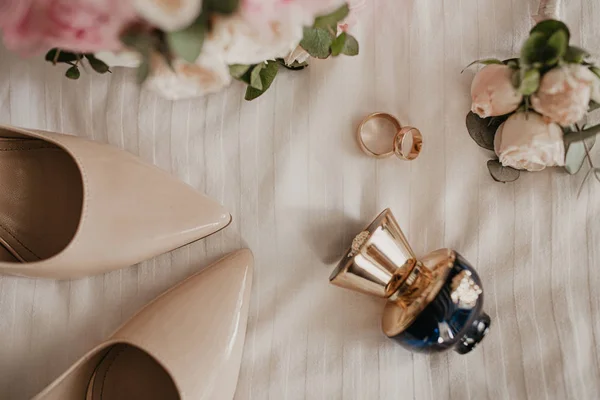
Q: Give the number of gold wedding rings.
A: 2